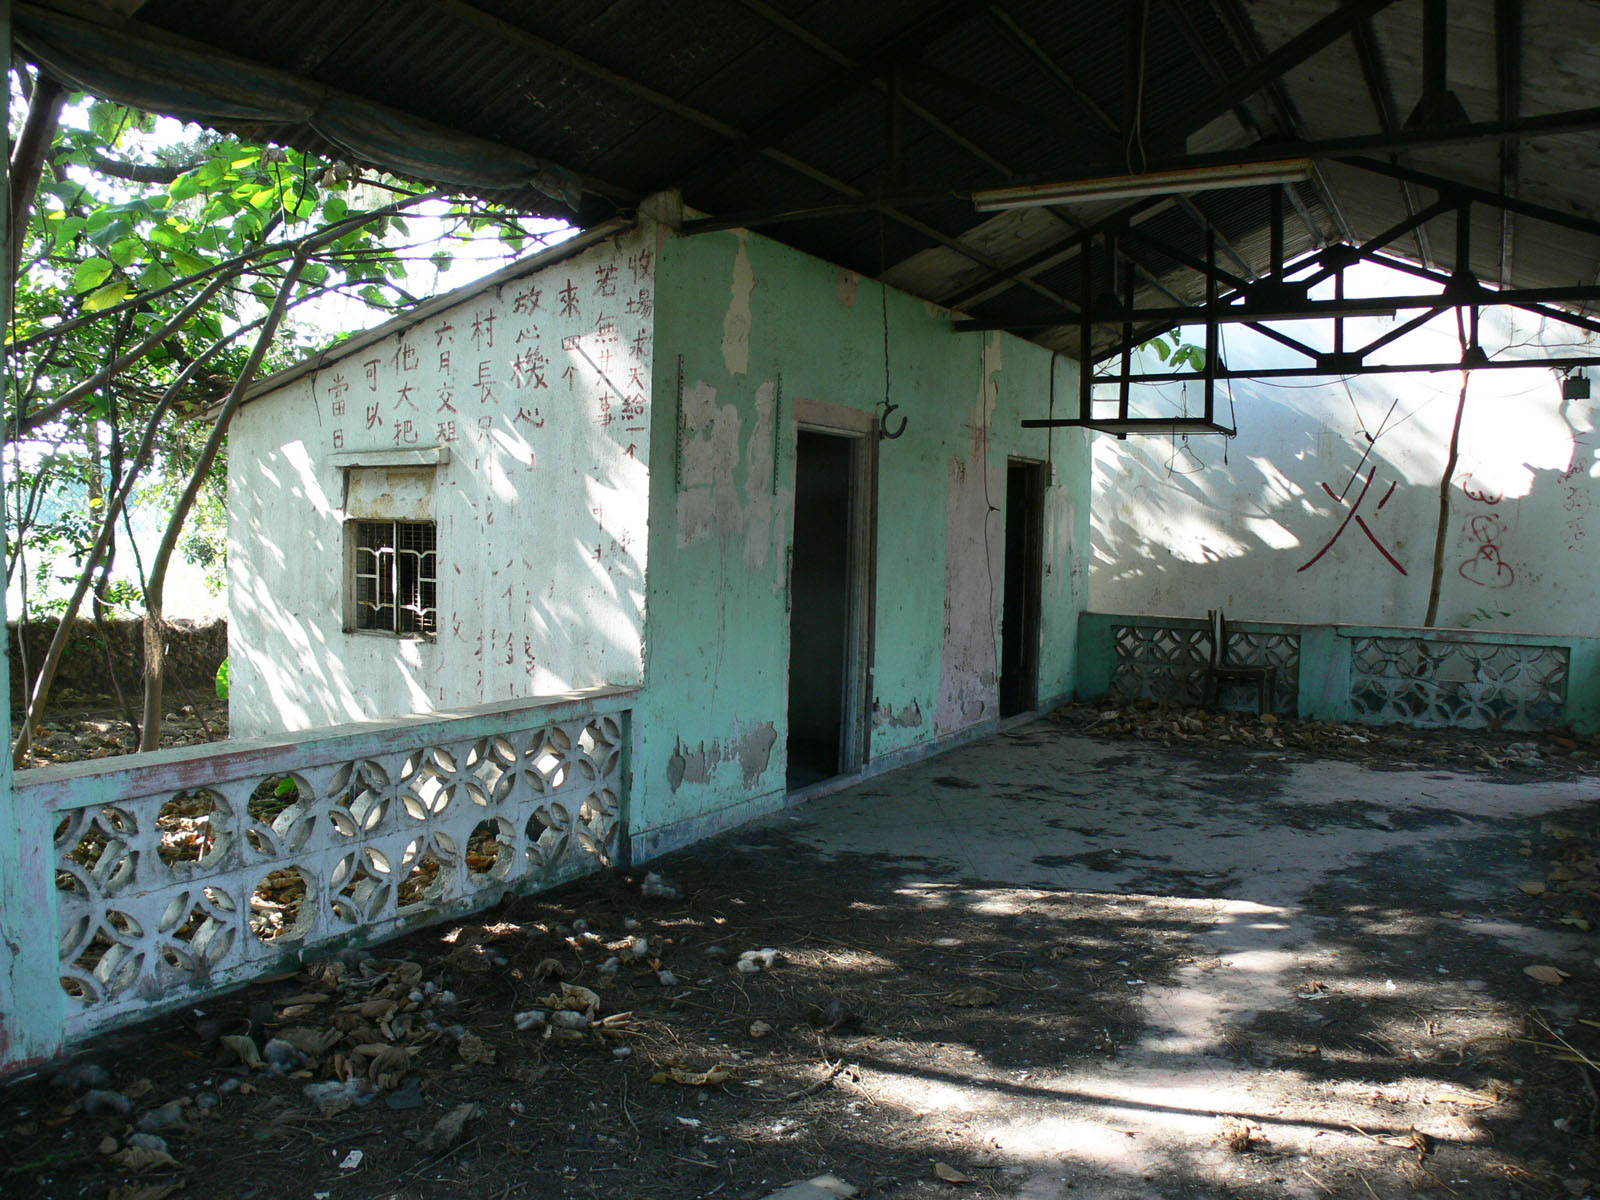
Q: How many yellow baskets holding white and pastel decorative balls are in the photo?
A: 0